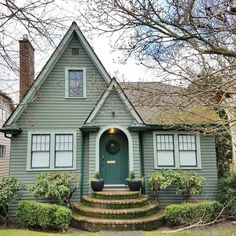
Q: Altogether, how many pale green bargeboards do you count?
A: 4